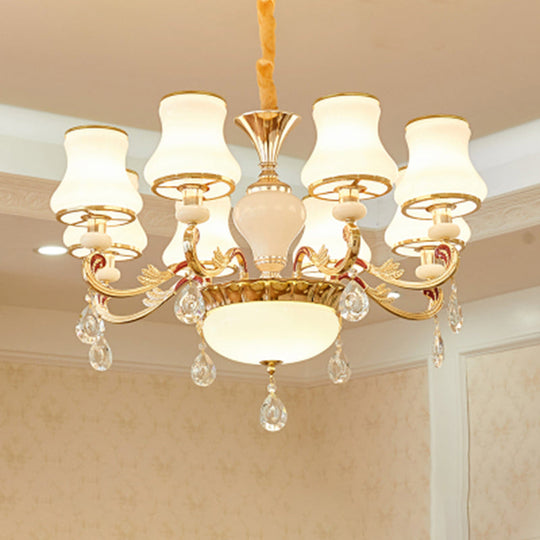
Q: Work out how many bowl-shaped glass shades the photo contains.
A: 1